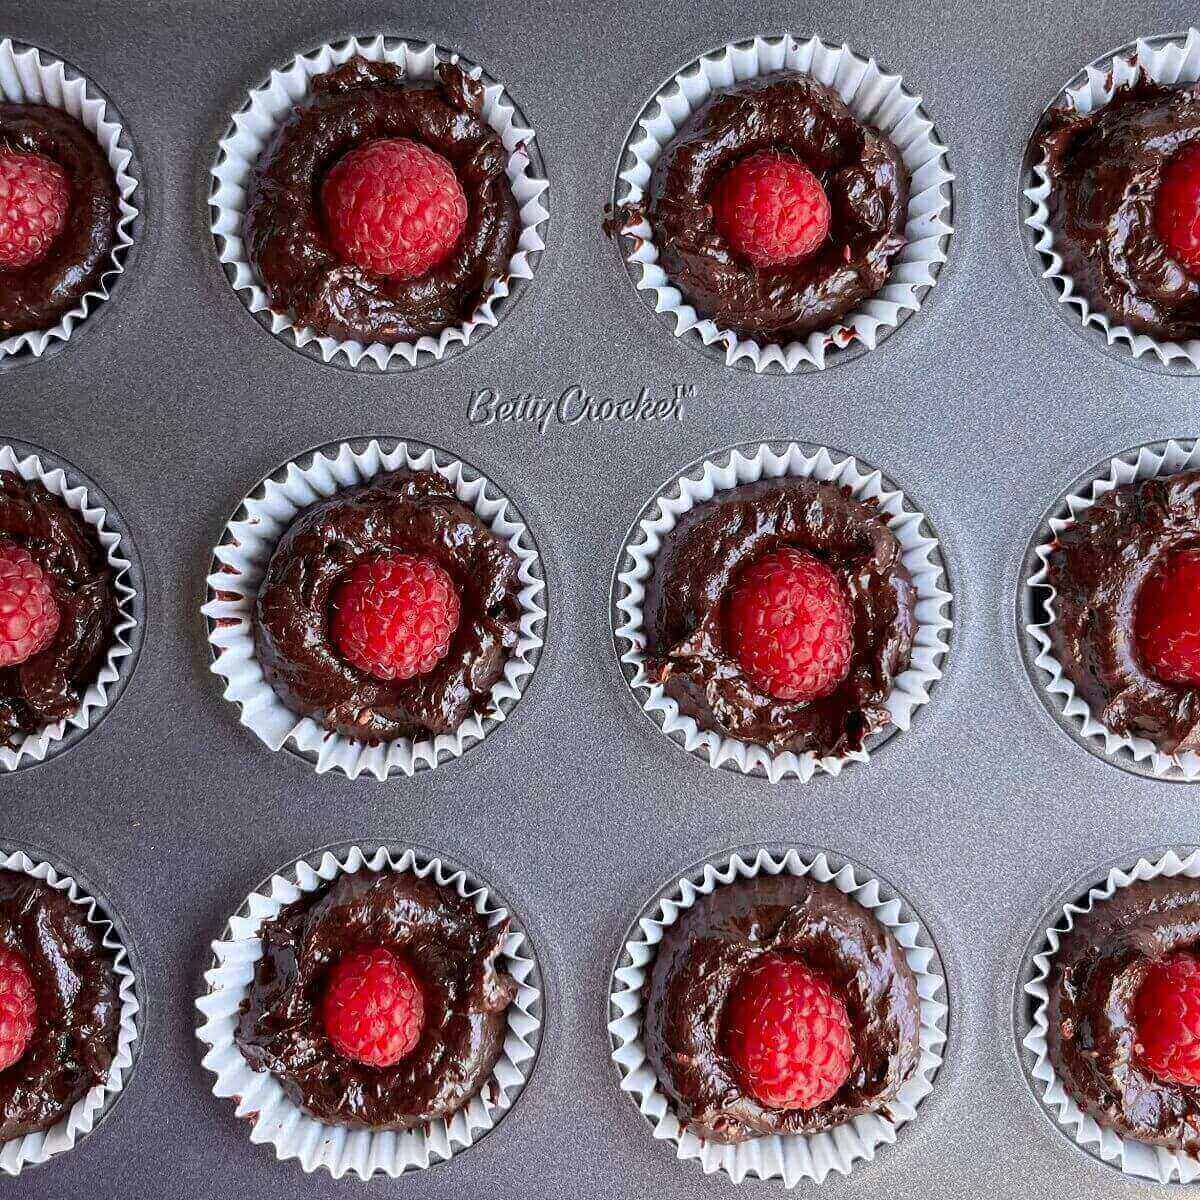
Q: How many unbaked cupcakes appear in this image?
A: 12